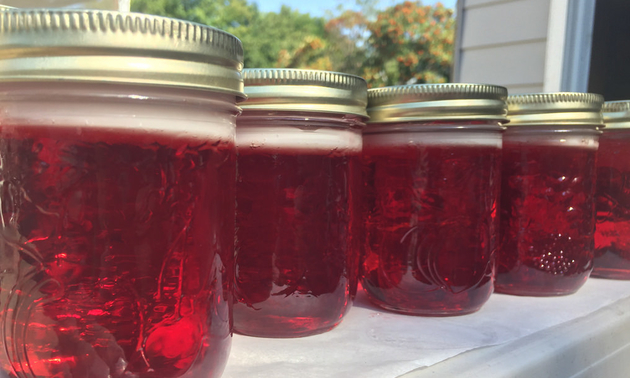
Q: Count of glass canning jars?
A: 5